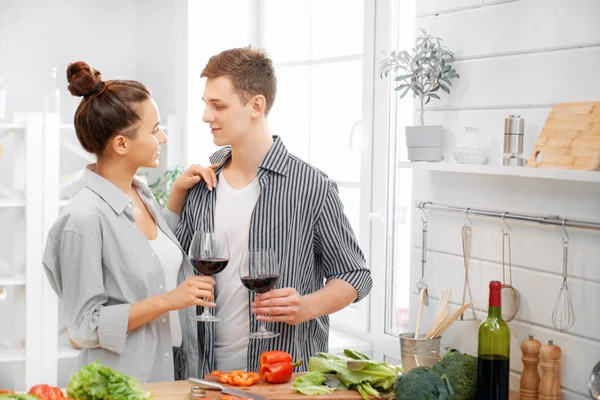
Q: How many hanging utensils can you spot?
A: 4